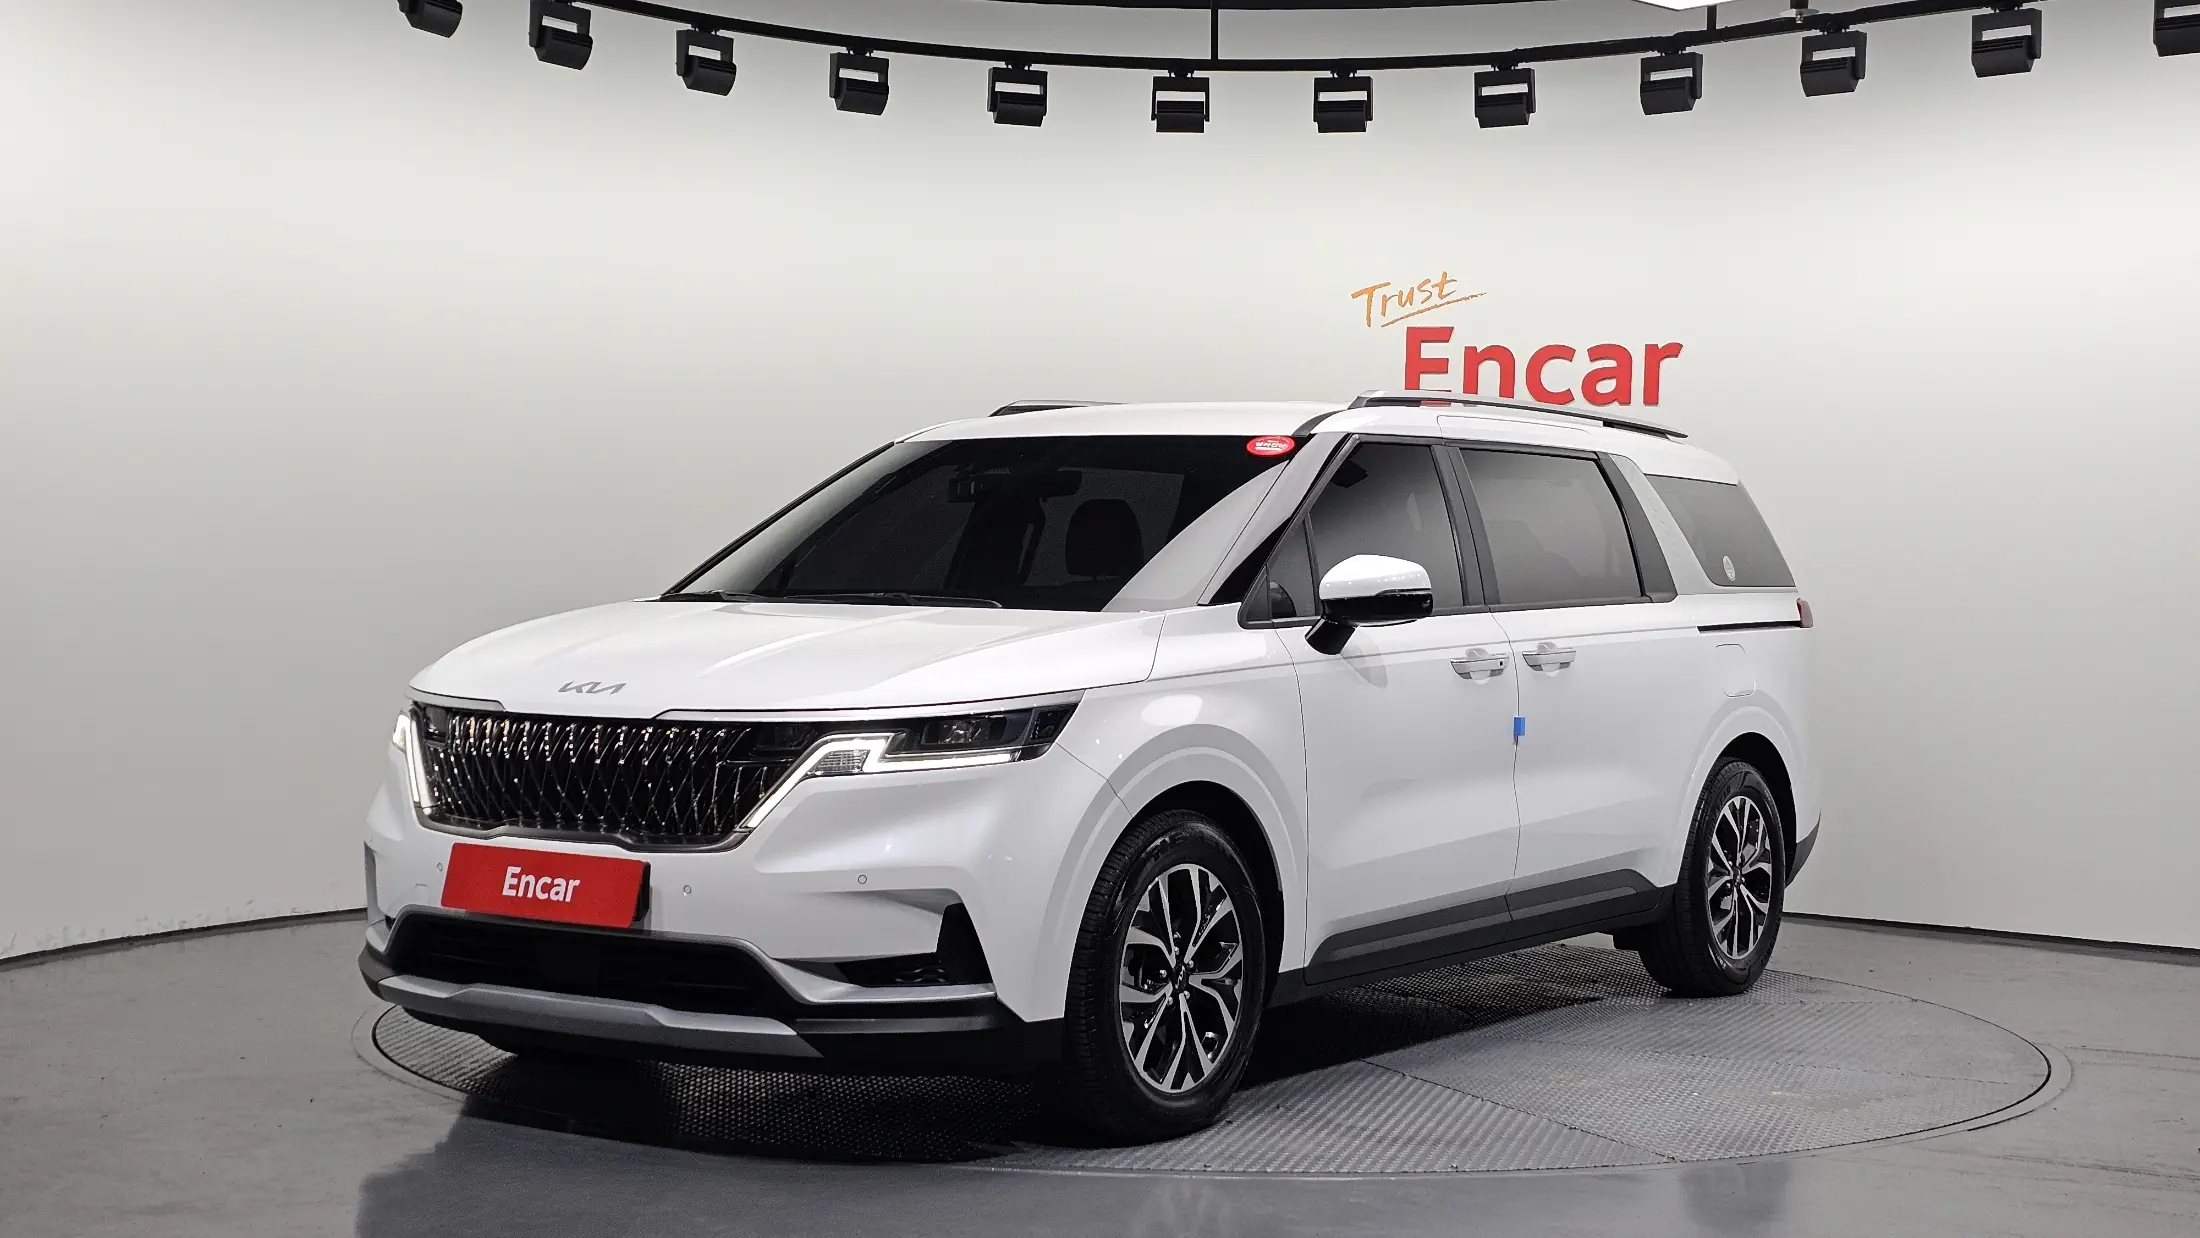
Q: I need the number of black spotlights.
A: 12